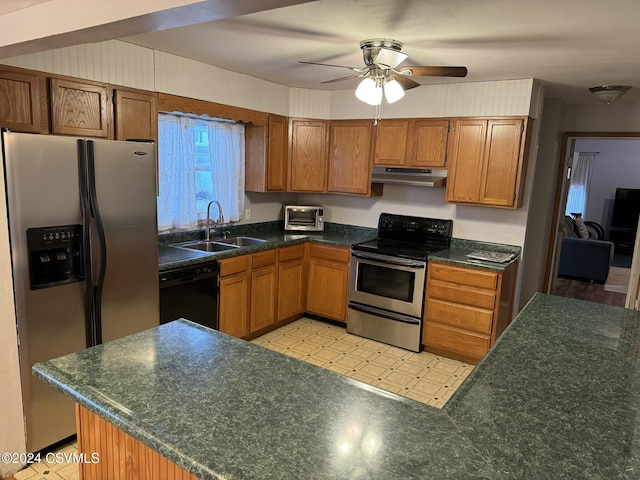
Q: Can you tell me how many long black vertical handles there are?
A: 2